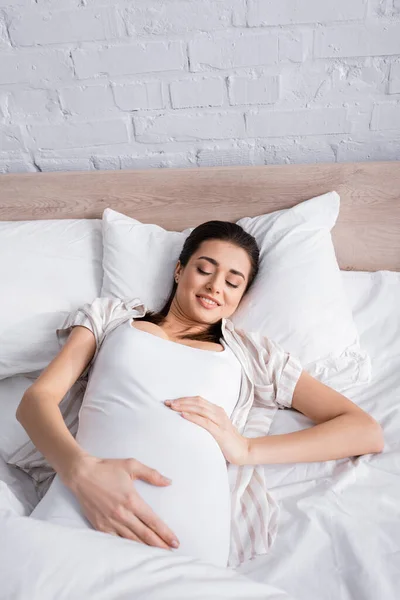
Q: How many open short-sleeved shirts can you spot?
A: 1